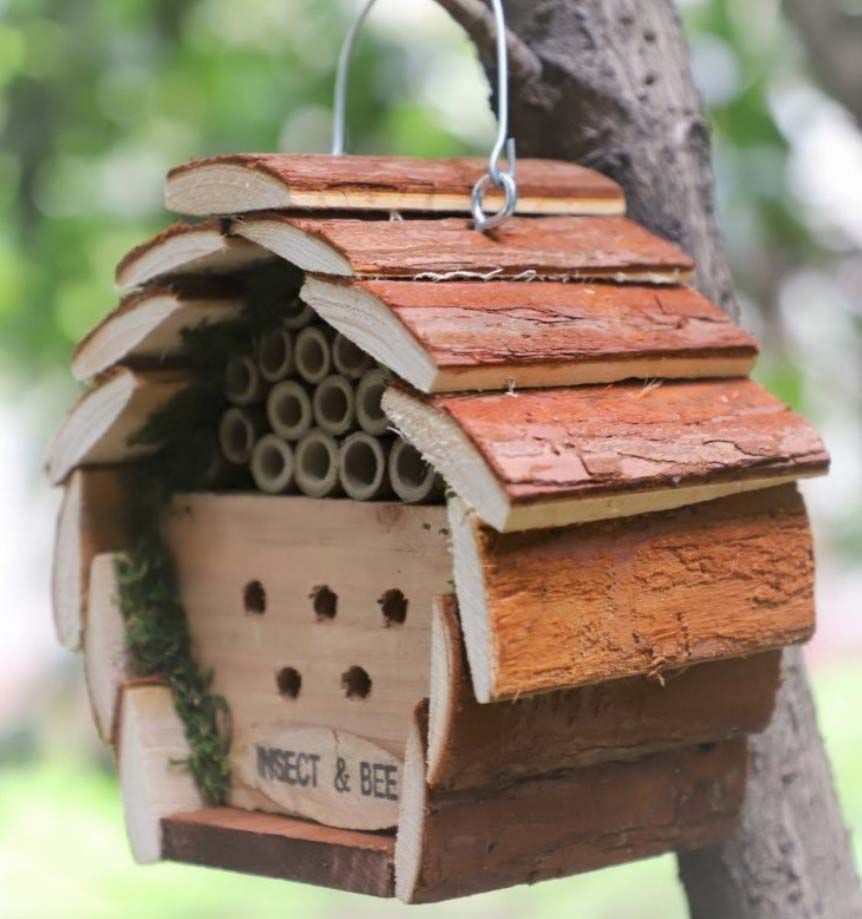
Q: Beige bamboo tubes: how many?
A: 13